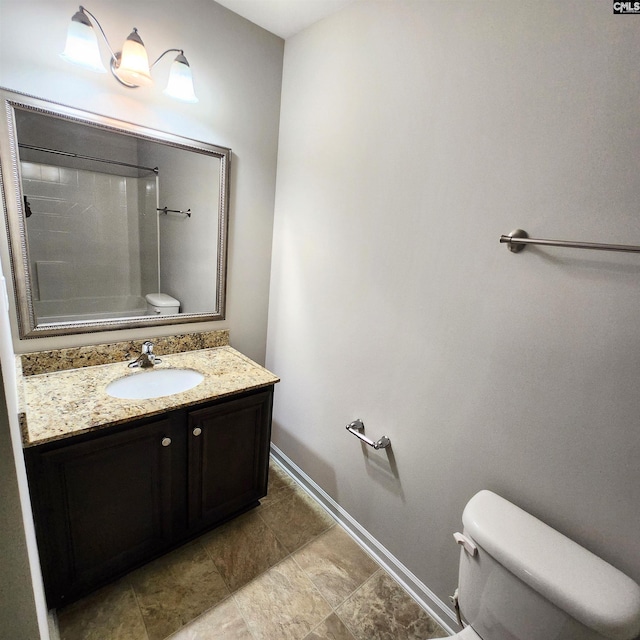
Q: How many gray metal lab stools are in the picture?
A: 0